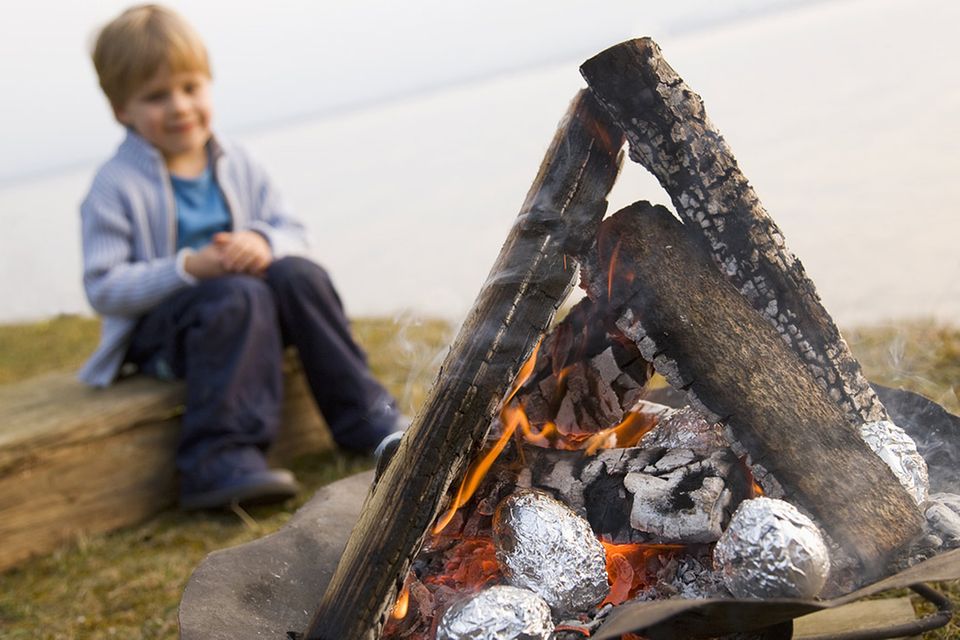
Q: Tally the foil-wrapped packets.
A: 5